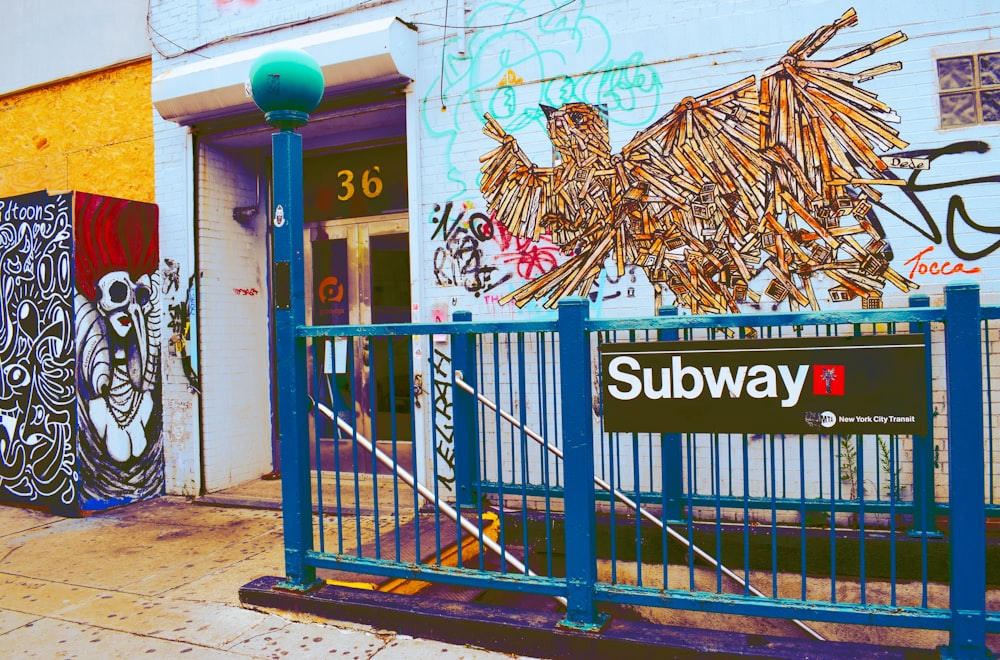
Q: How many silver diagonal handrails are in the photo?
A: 2